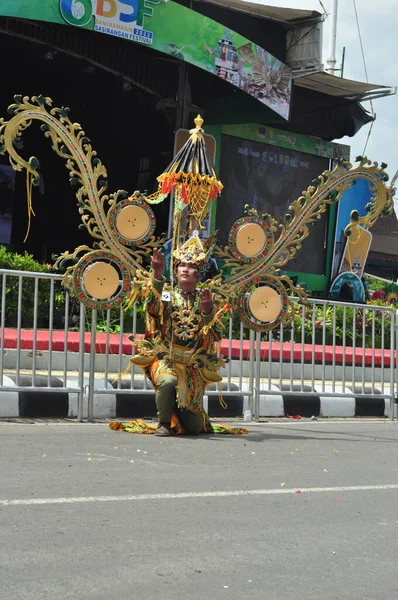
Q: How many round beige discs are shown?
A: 4